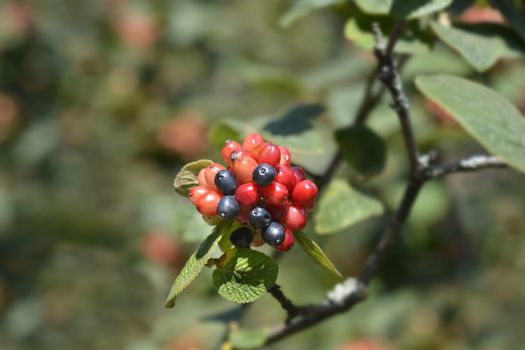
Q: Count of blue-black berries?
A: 6